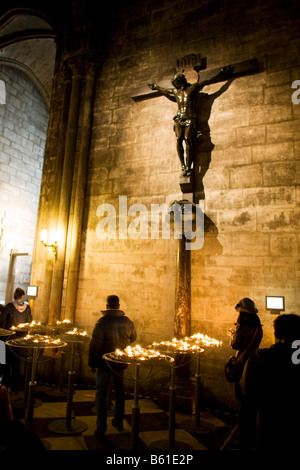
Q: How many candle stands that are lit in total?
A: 7